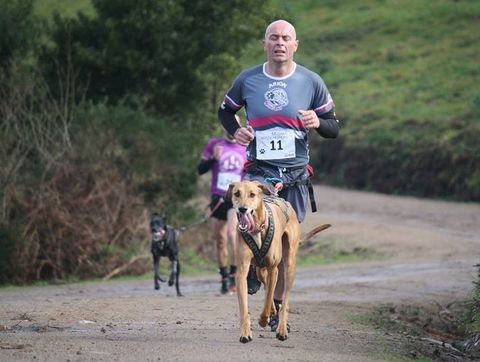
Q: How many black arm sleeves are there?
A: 3